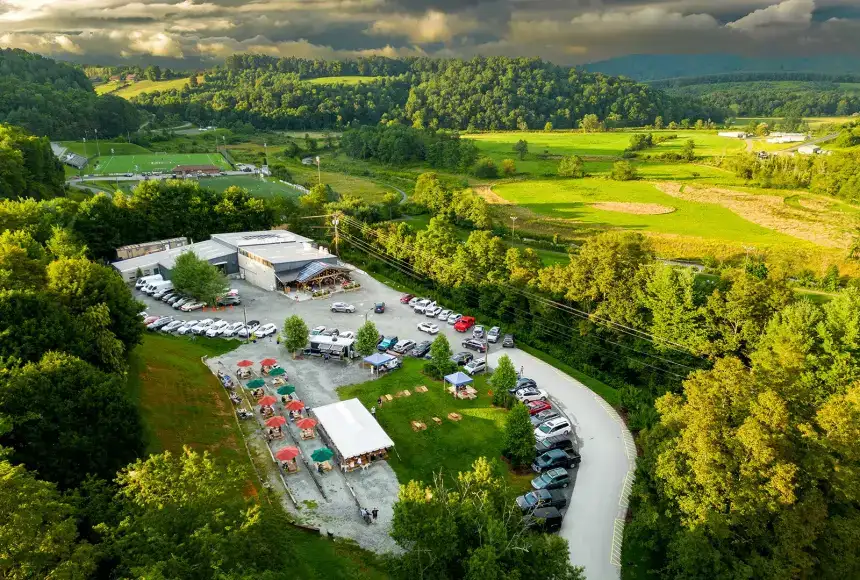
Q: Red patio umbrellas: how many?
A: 7